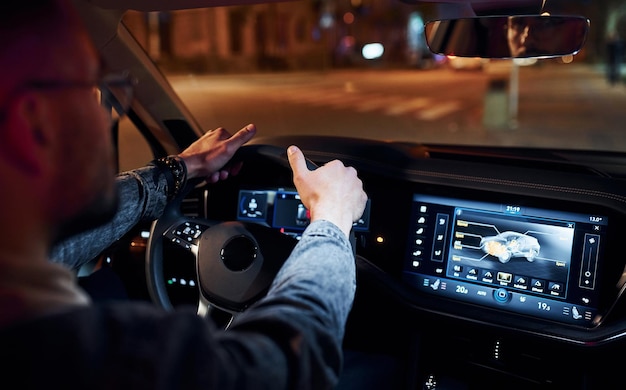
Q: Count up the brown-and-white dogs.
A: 0